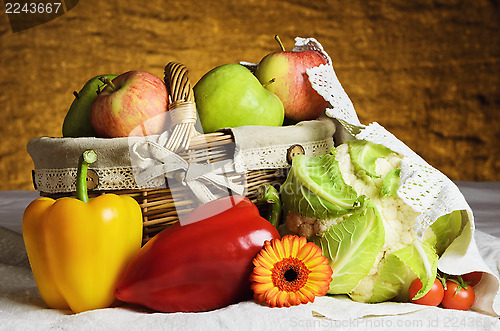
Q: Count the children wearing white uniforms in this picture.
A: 0